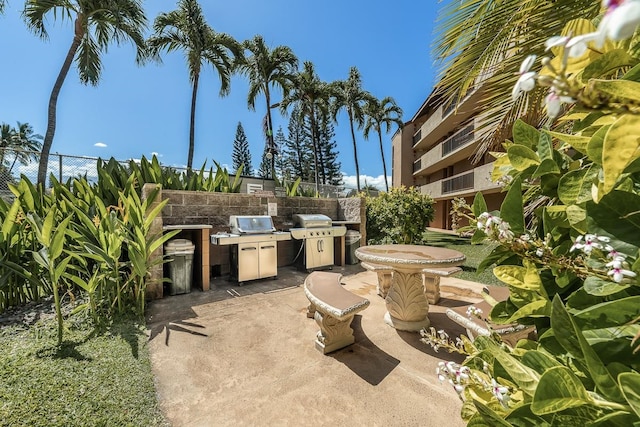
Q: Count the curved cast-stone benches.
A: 3